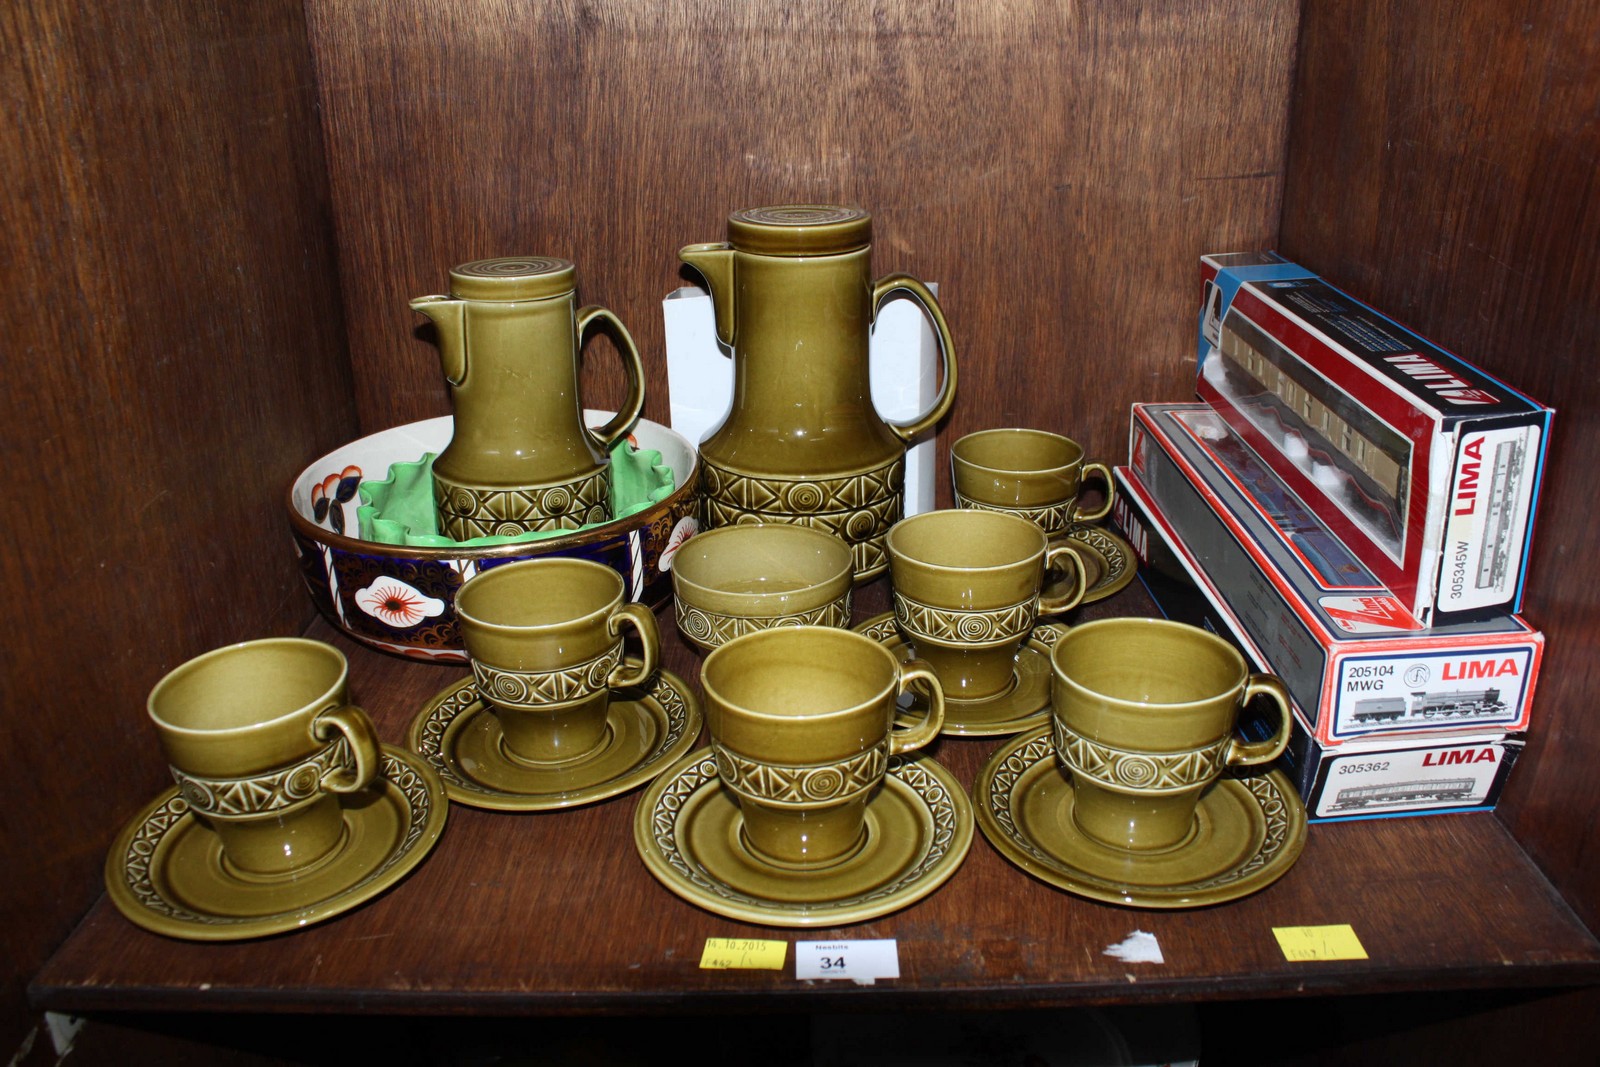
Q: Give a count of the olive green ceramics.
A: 15